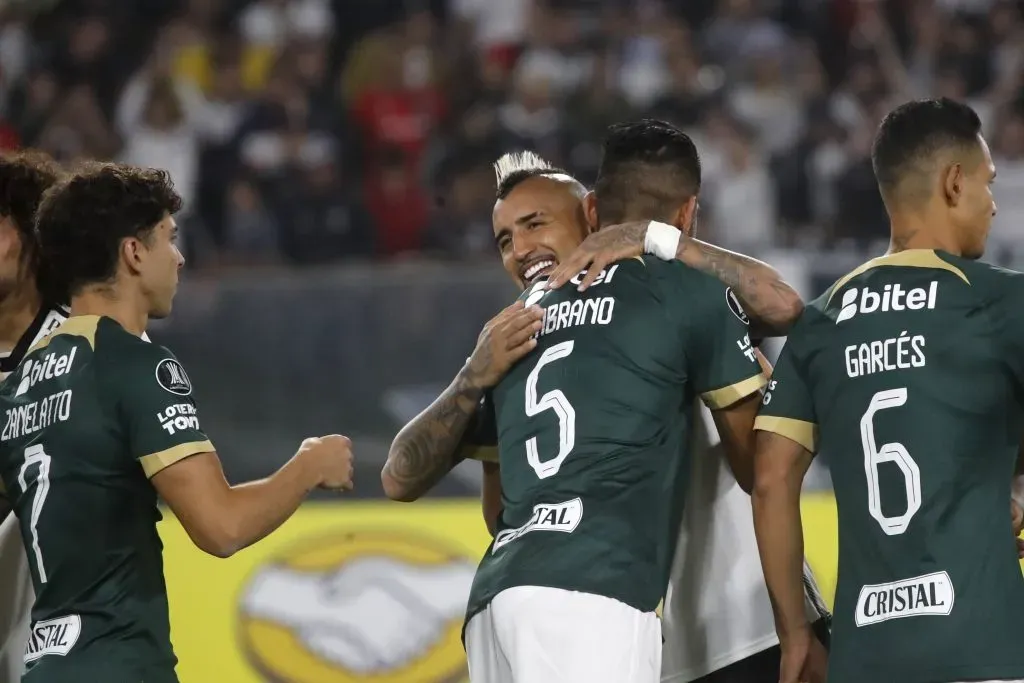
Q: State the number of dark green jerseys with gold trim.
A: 3